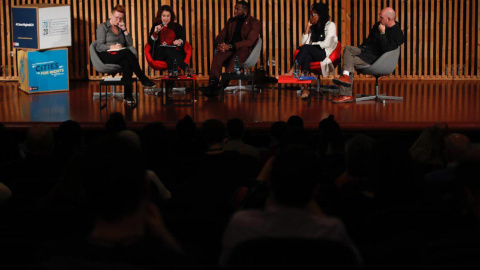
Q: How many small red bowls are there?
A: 0